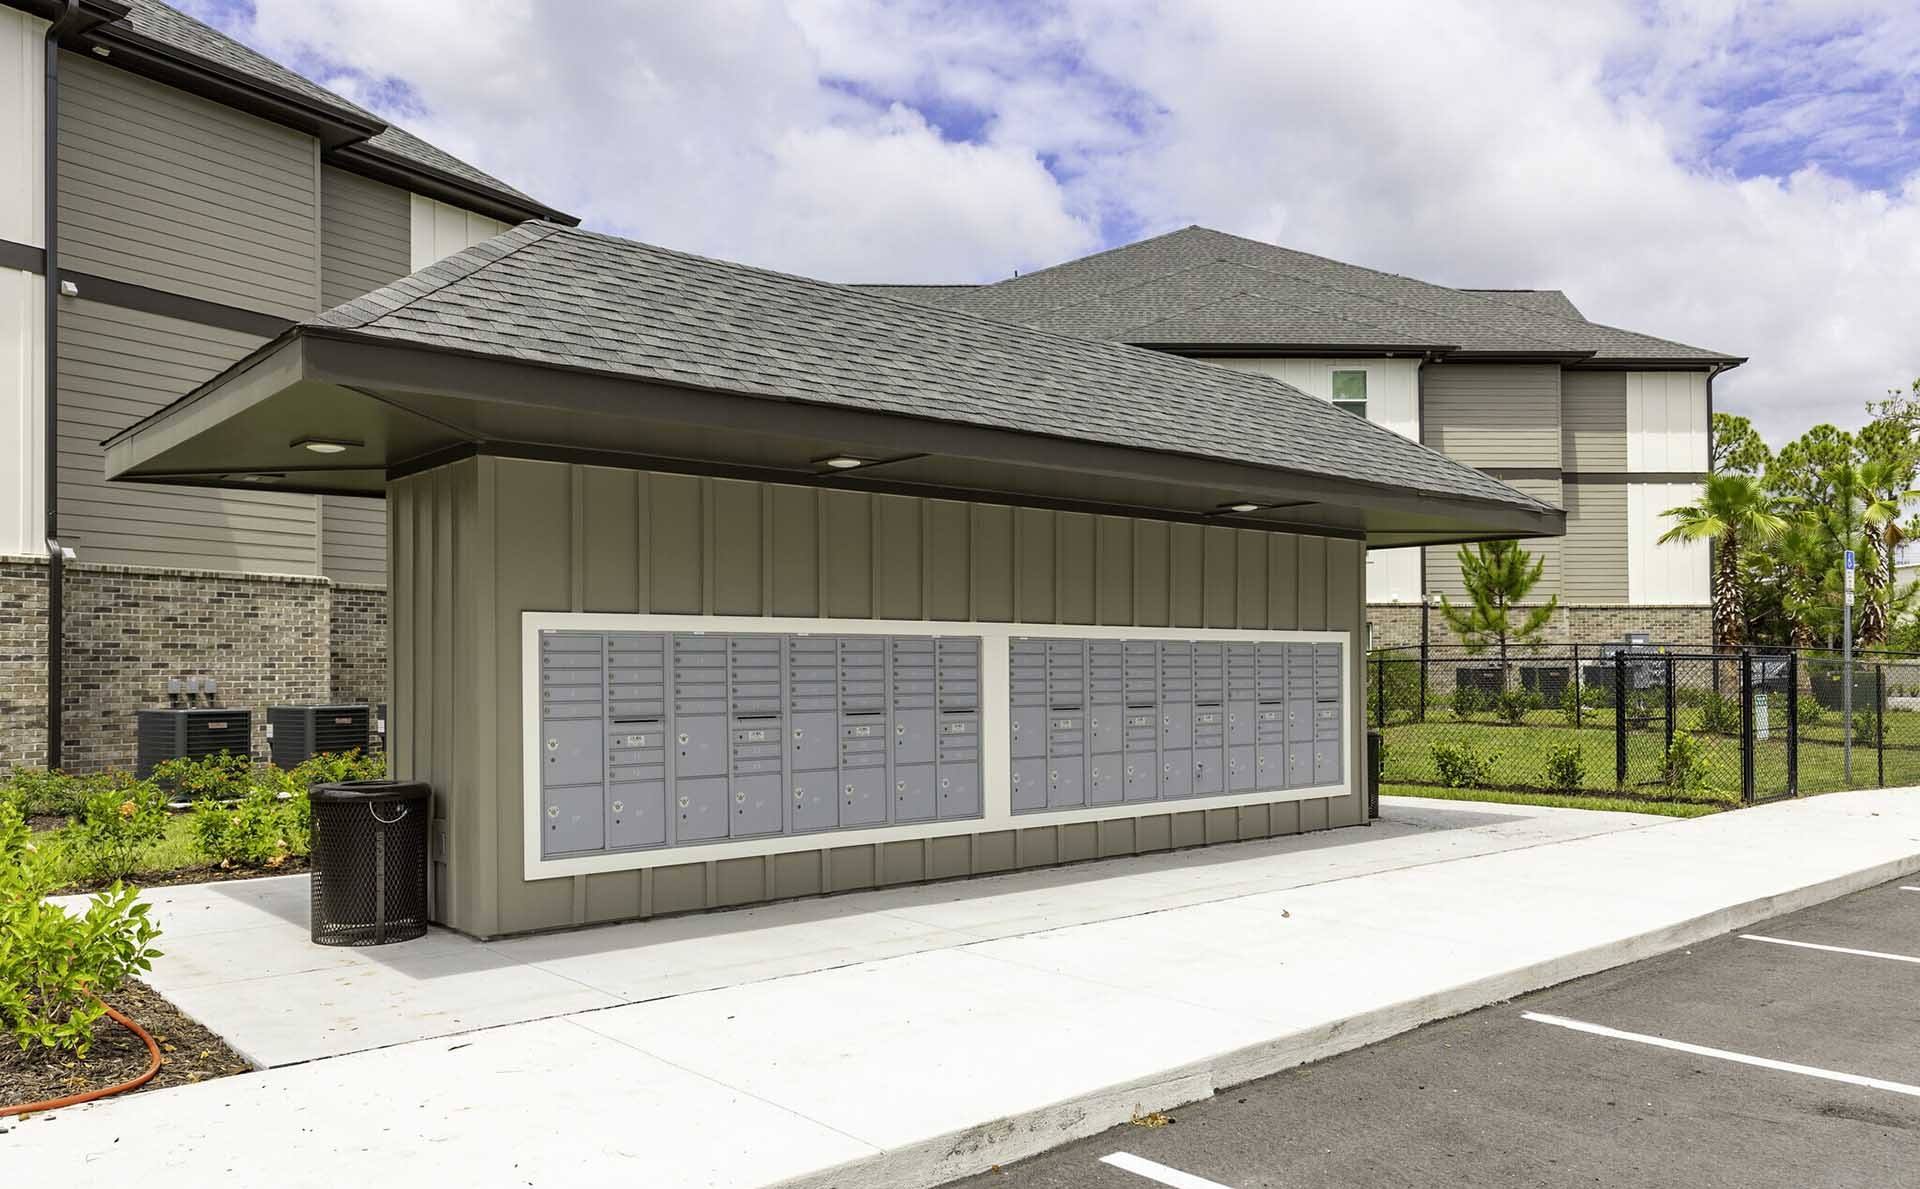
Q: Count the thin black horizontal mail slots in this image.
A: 9